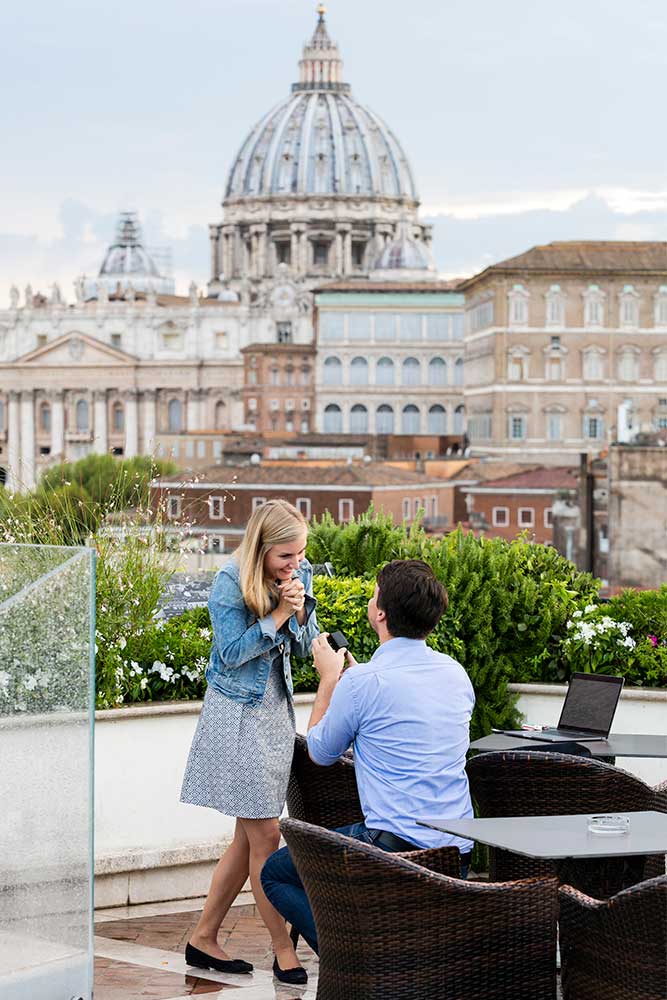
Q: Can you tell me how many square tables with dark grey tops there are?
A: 2